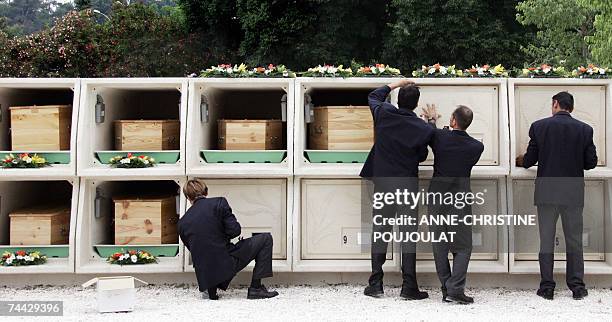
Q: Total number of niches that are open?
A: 6